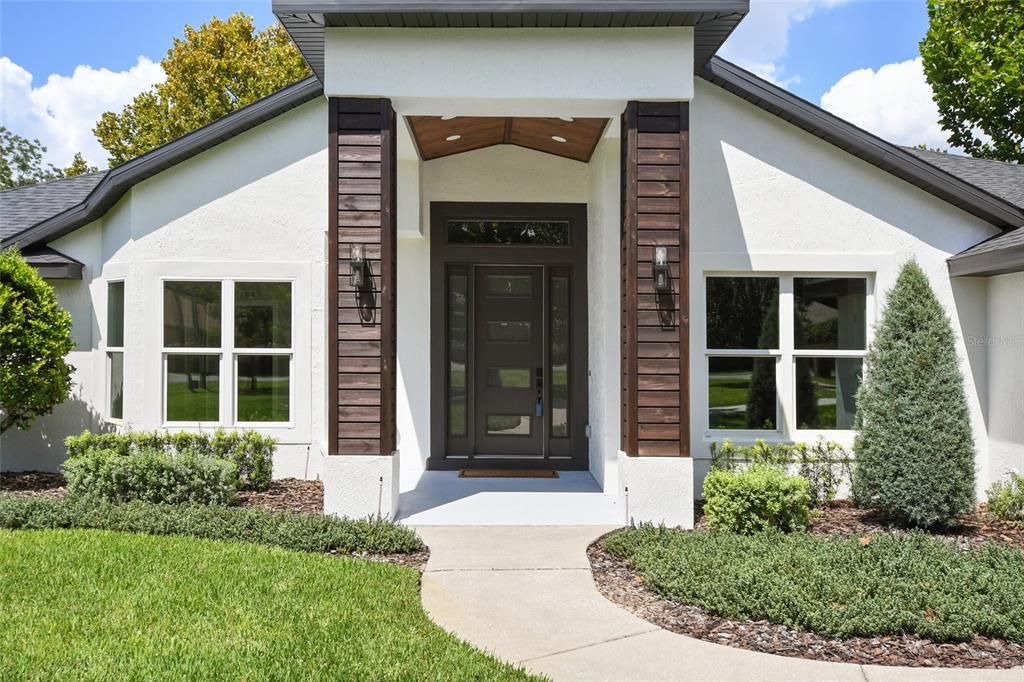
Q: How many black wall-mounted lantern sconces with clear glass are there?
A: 2